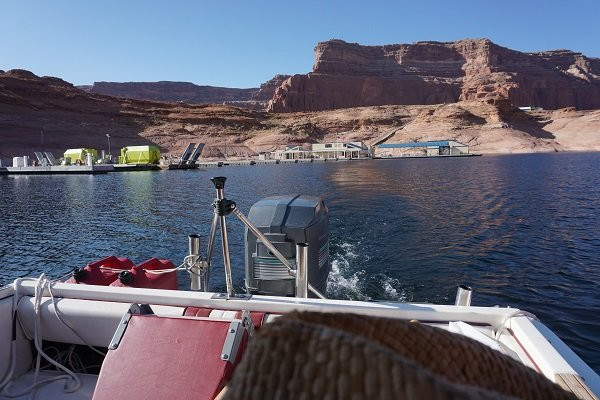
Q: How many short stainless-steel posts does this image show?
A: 3